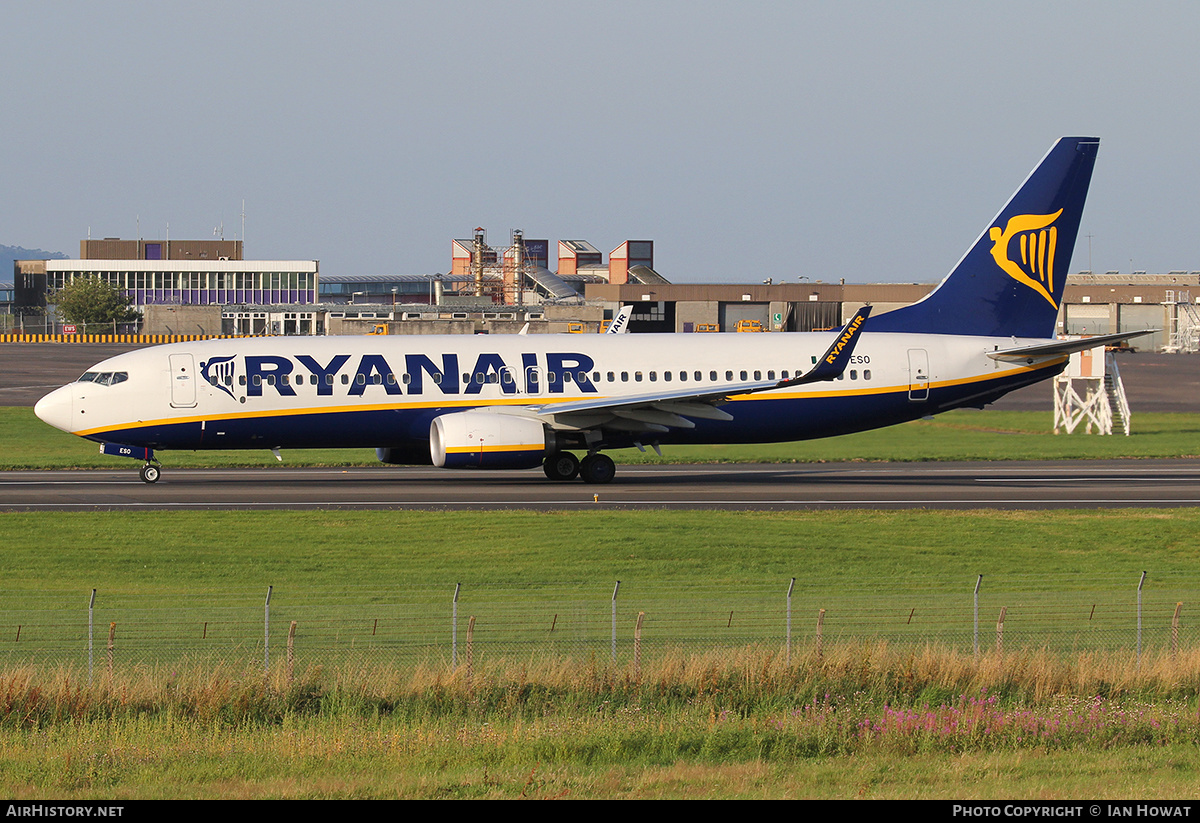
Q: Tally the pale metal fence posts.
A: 7